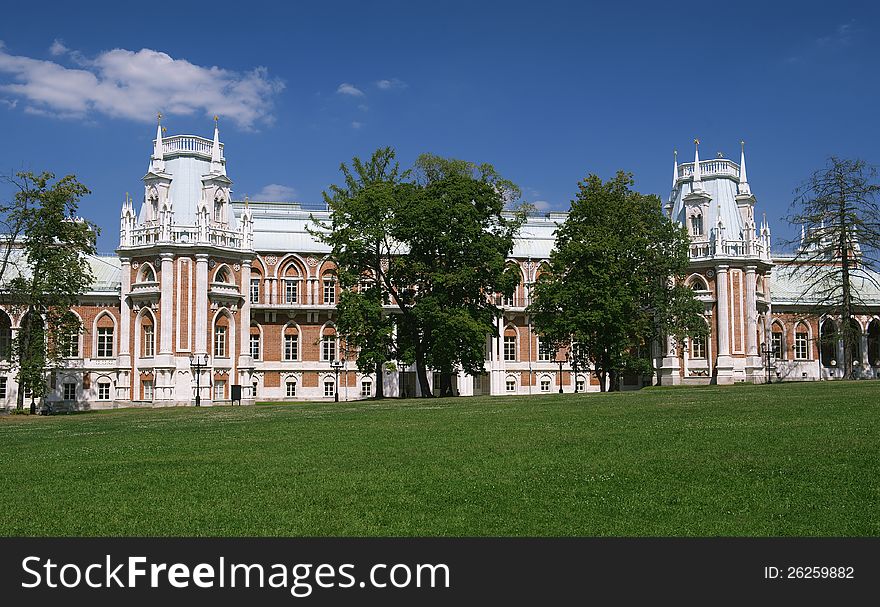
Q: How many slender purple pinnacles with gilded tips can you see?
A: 0